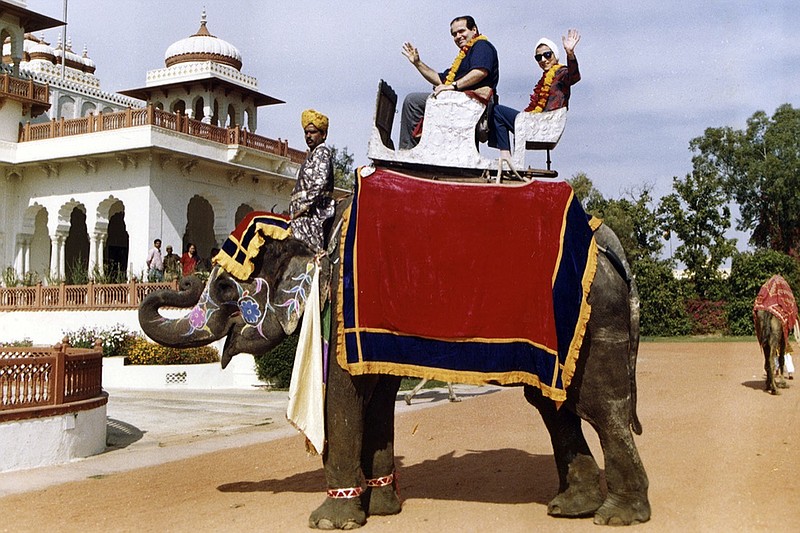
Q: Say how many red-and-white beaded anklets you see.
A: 2